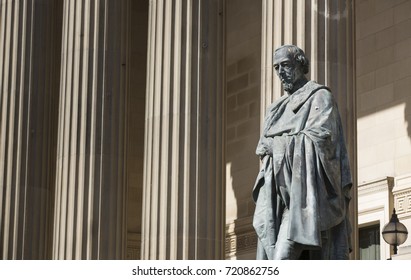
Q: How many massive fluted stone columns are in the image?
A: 4